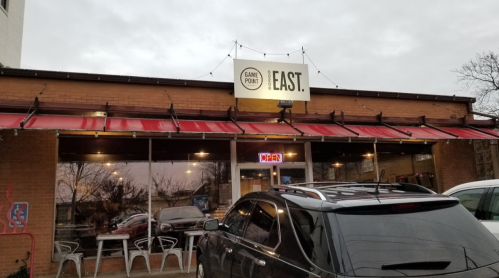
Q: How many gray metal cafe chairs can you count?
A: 3